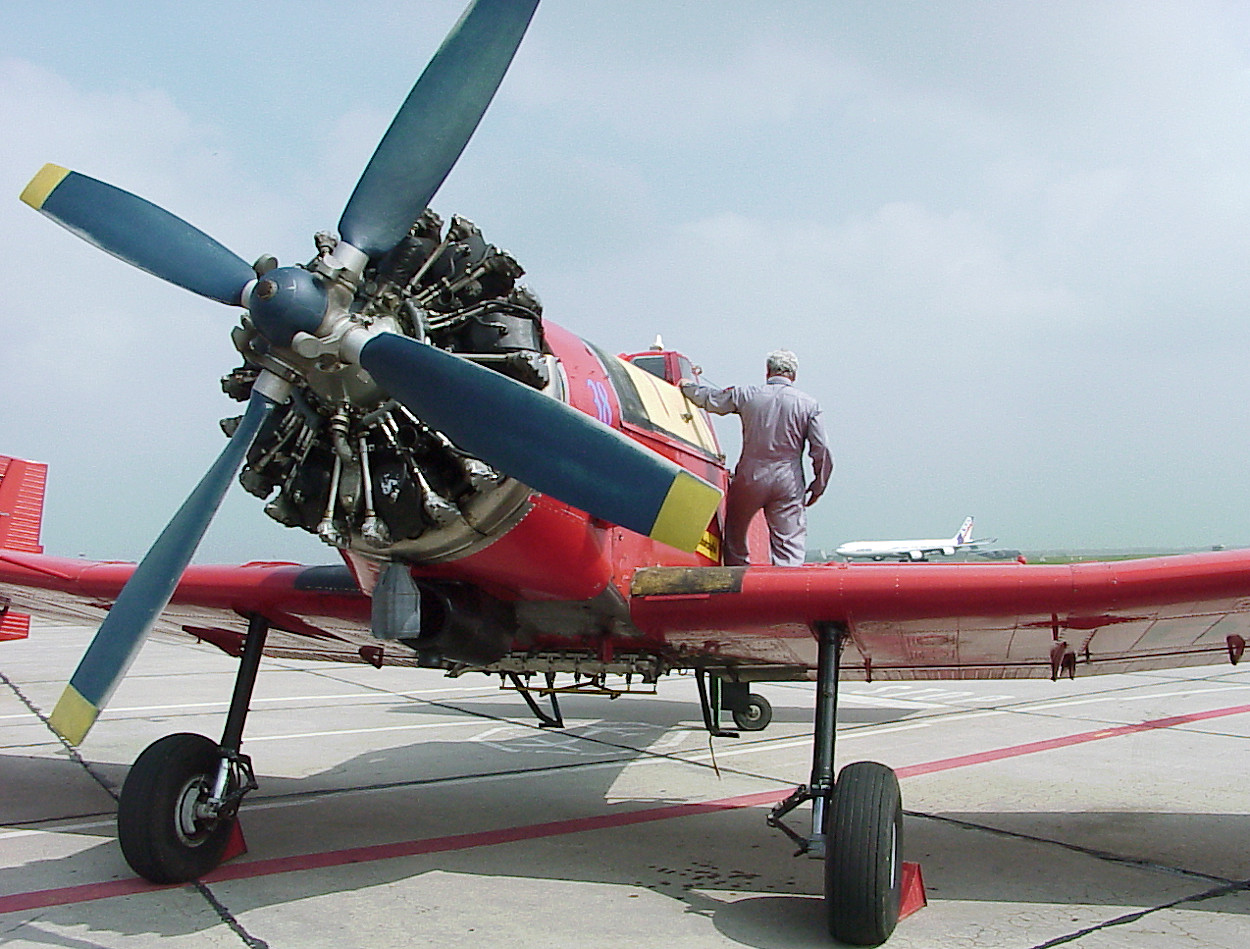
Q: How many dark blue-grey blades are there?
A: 4